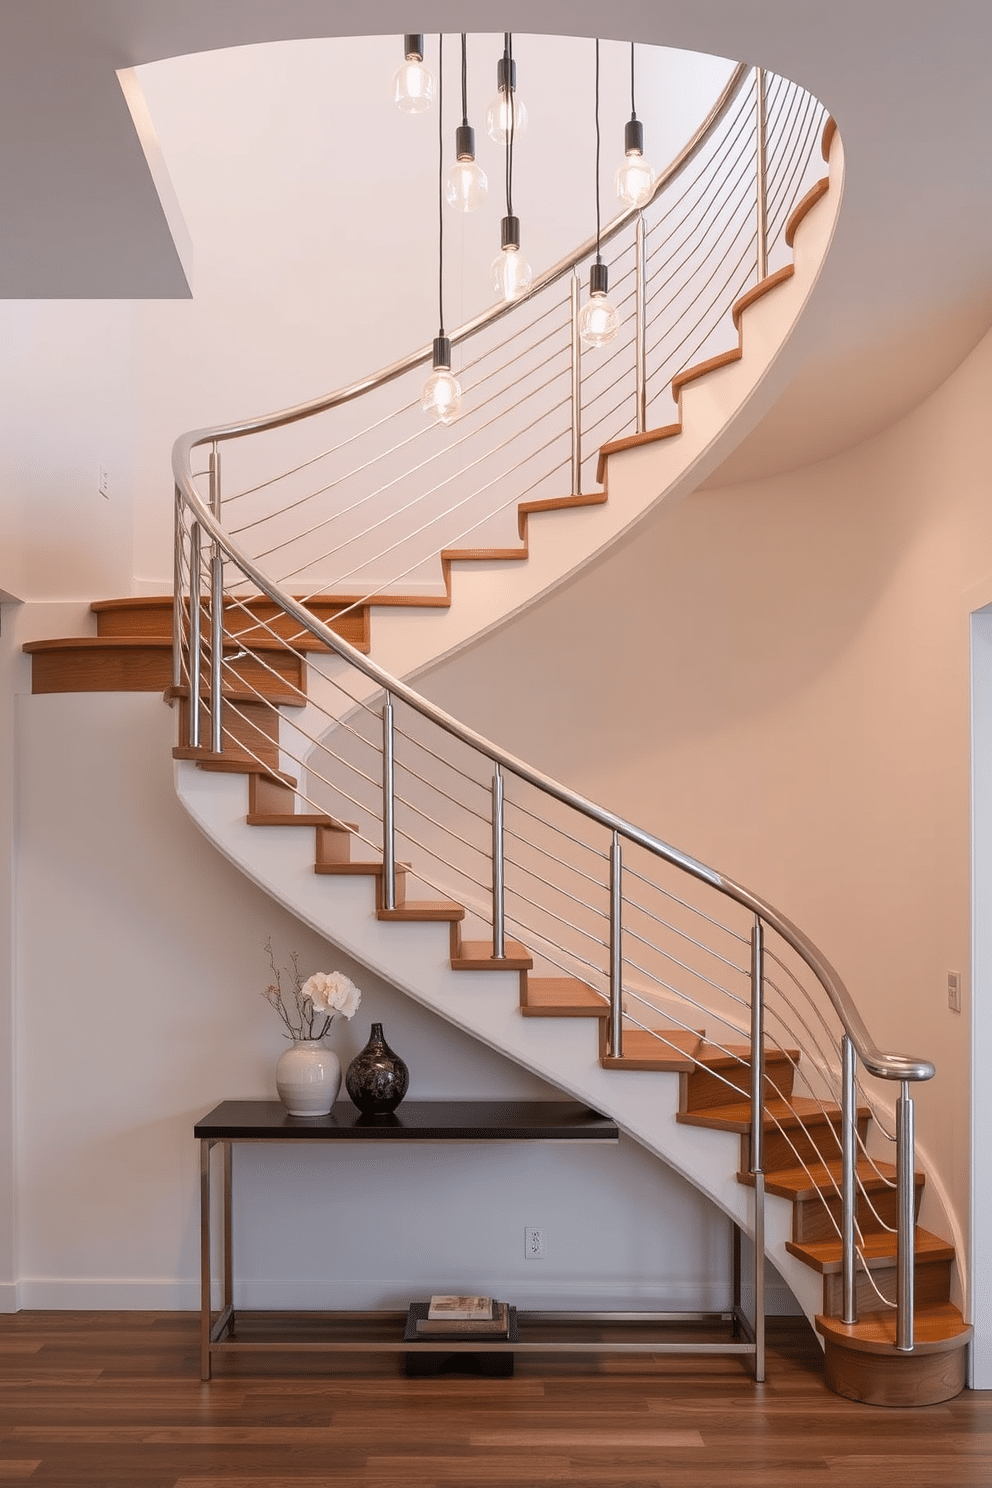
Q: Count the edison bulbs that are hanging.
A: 7